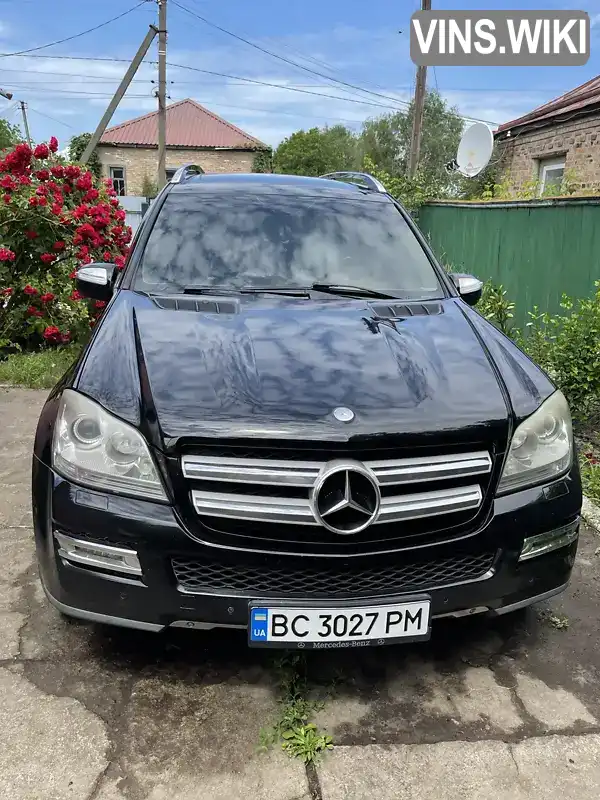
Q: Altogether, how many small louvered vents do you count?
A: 2